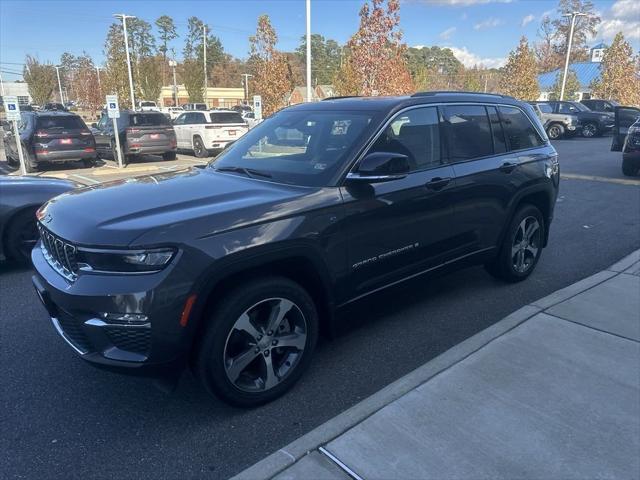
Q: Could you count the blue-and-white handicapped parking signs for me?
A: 3